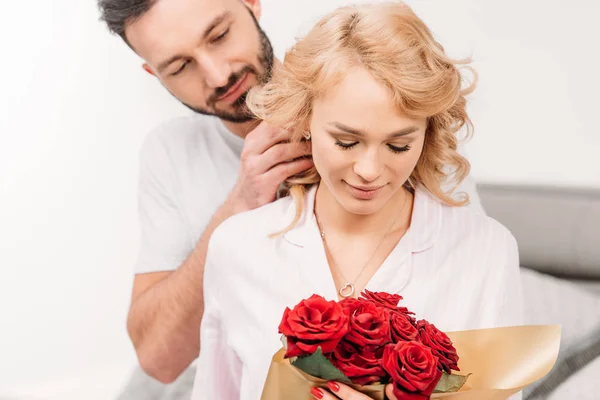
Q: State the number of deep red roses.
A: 7